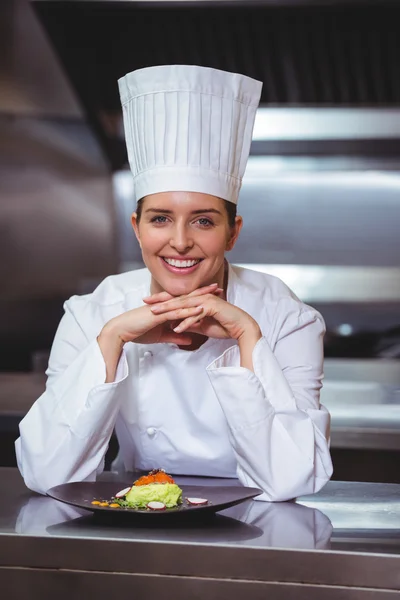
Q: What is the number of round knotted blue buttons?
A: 0